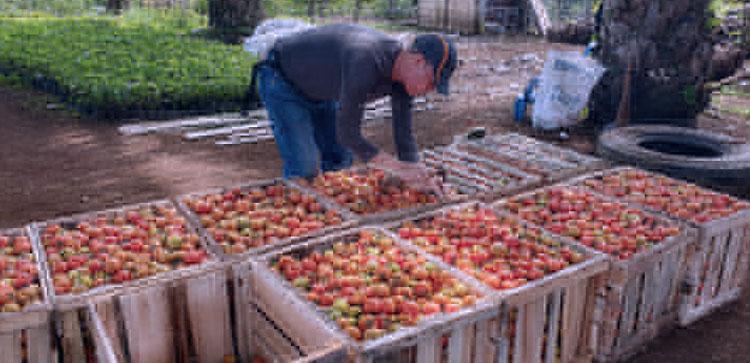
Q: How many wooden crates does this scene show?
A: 11